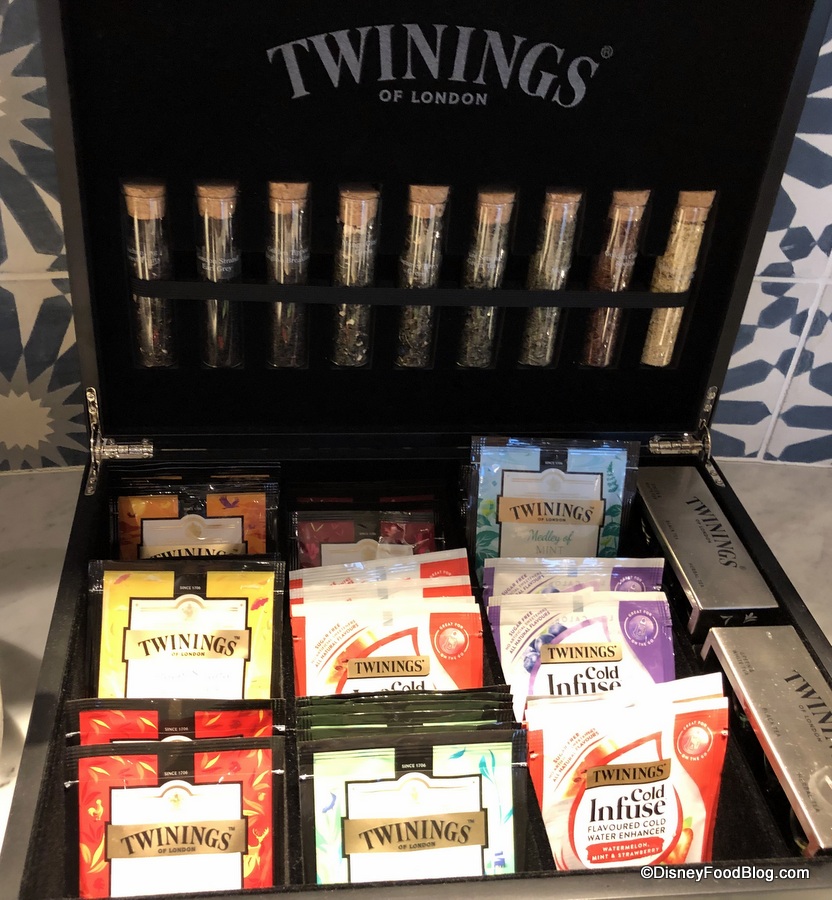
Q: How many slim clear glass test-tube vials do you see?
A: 9